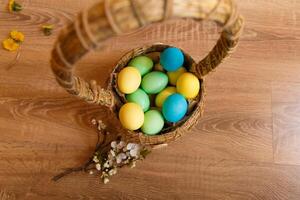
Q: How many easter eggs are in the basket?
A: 11